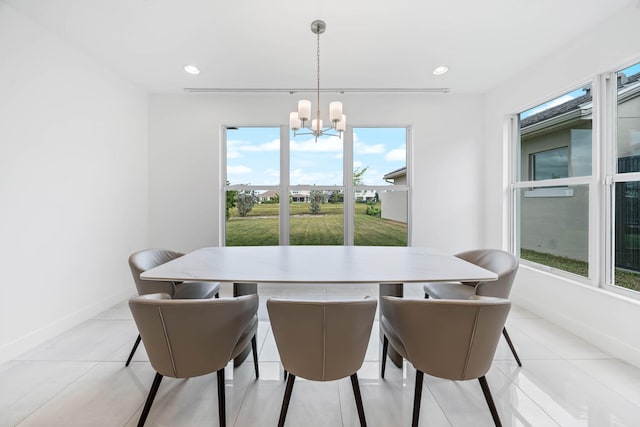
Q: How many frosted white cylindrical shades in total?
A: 5